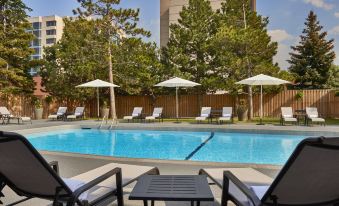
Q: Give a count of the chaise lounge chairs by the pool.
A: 11